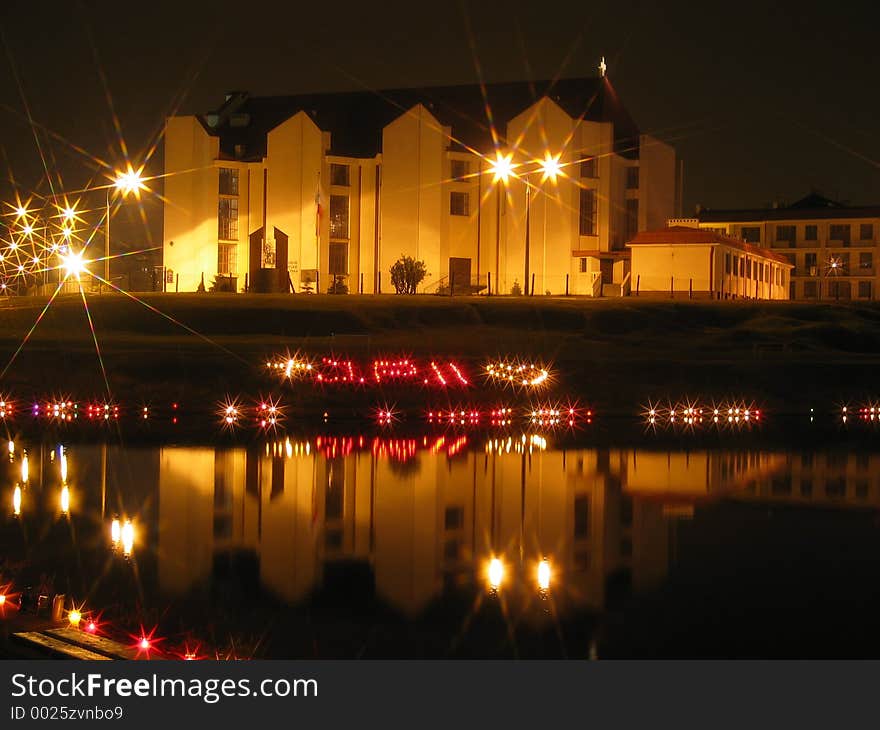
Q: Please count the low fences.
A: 1